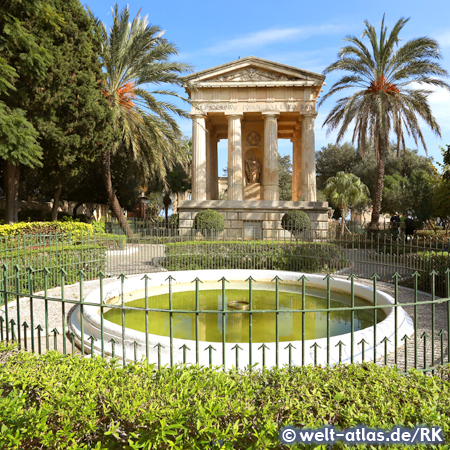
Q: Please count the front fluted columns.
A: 4